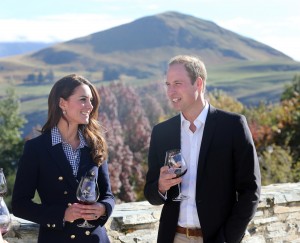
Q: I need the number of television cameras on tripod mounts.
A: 0